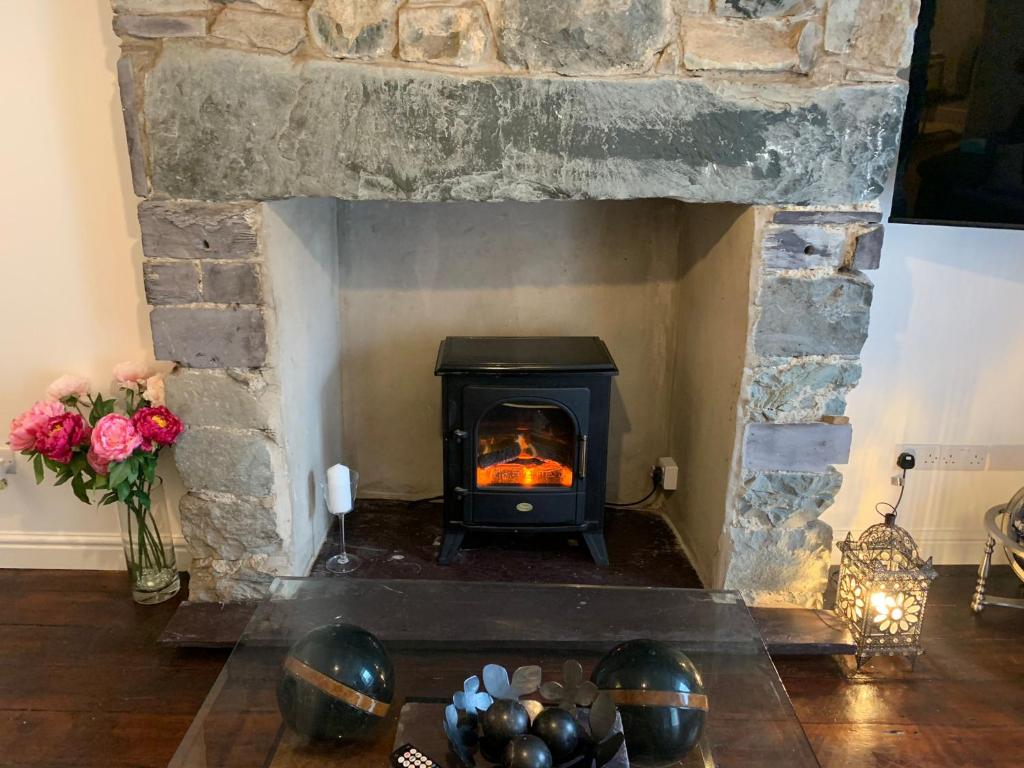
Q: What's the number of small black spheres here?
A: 3